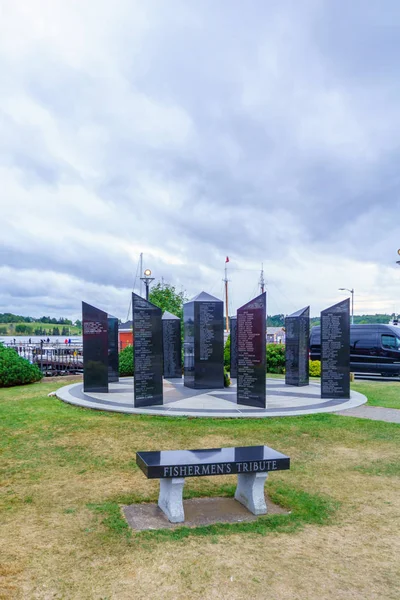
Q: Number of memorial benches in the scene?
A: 1